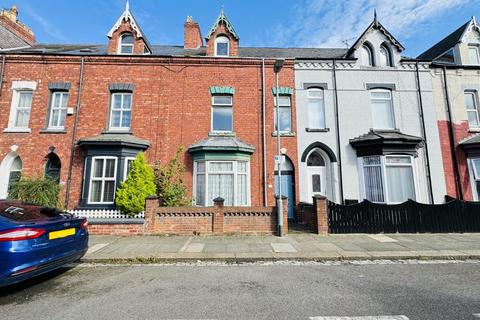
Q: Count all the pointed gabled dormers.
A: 4